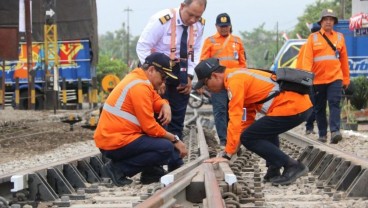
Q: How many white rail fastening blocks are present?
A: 3